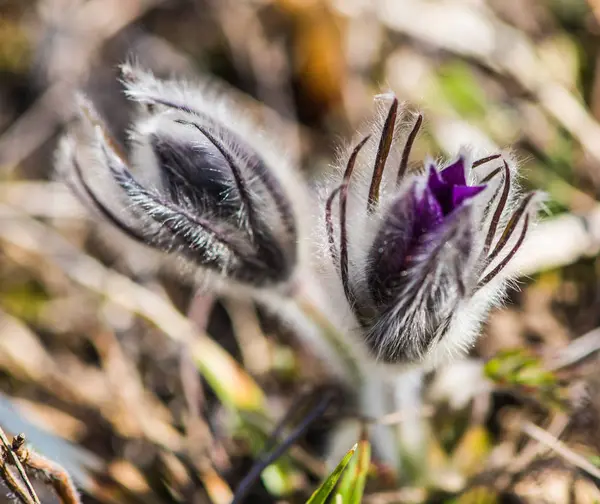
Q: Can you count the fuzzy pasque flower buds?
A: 2